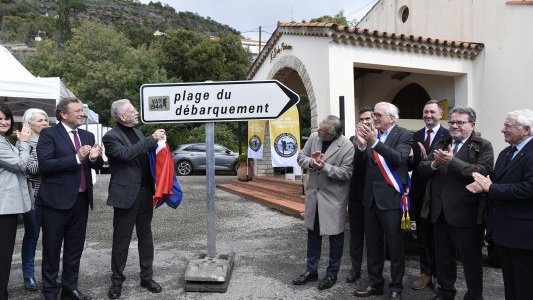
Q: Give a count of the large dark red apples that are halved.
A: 0